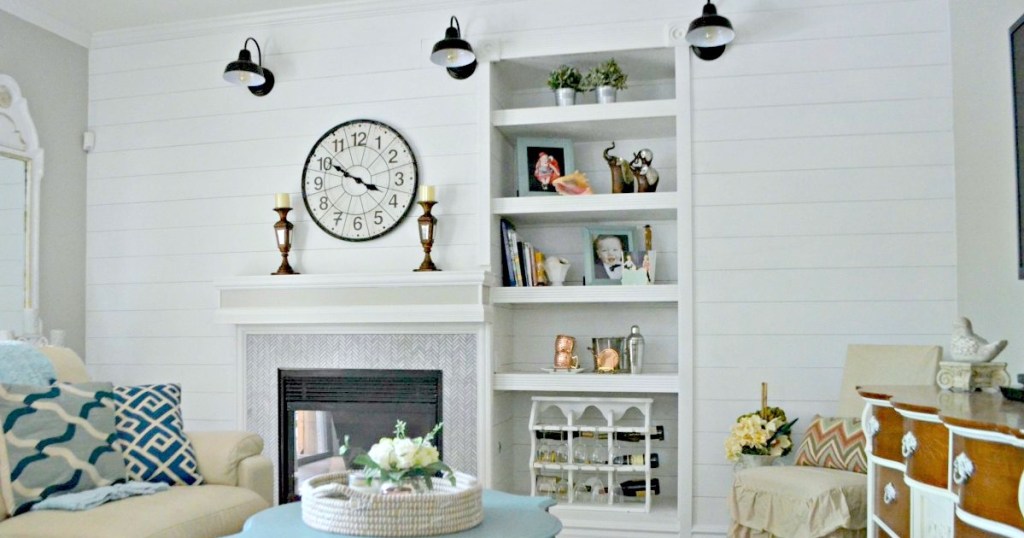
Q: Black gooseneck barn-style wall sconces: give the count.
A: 3